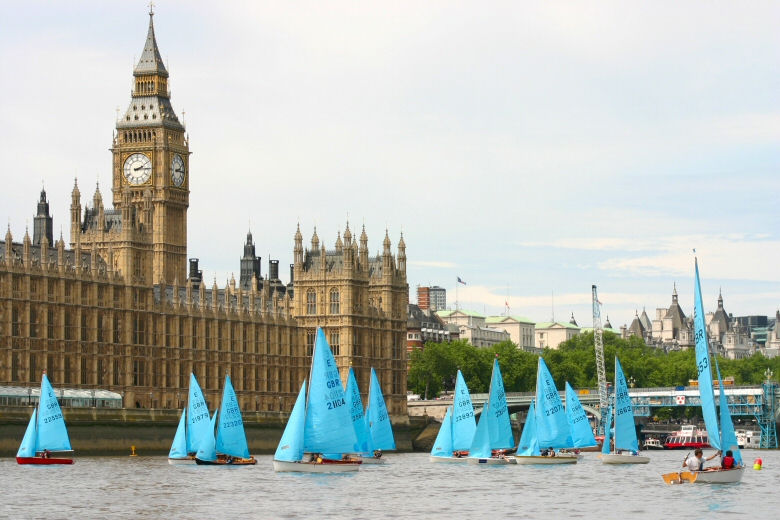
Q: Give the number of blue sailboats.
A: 12